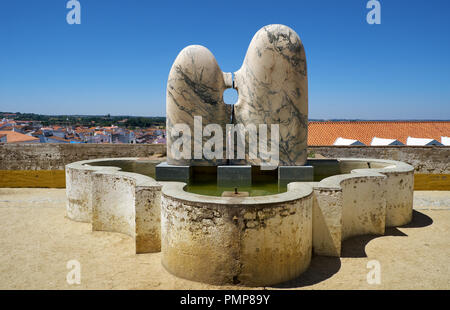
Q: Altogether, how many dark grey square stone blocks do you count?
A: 3